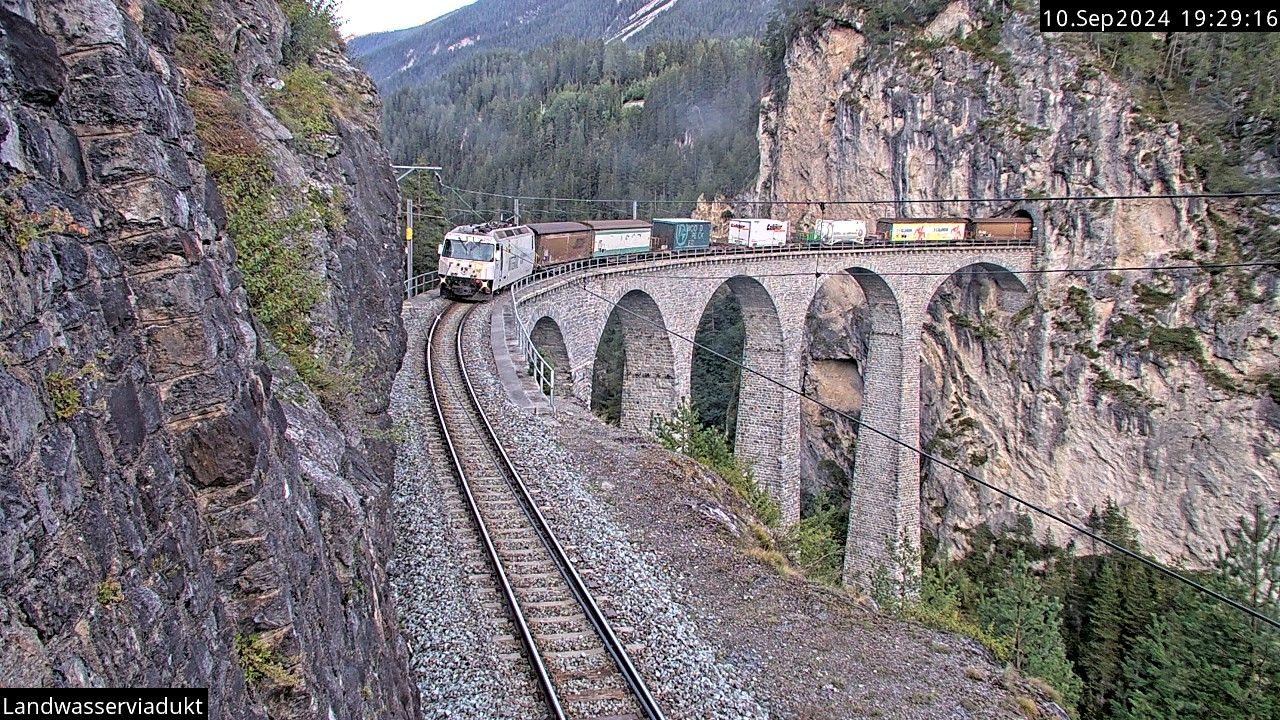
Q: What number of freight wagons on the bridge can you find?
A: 7